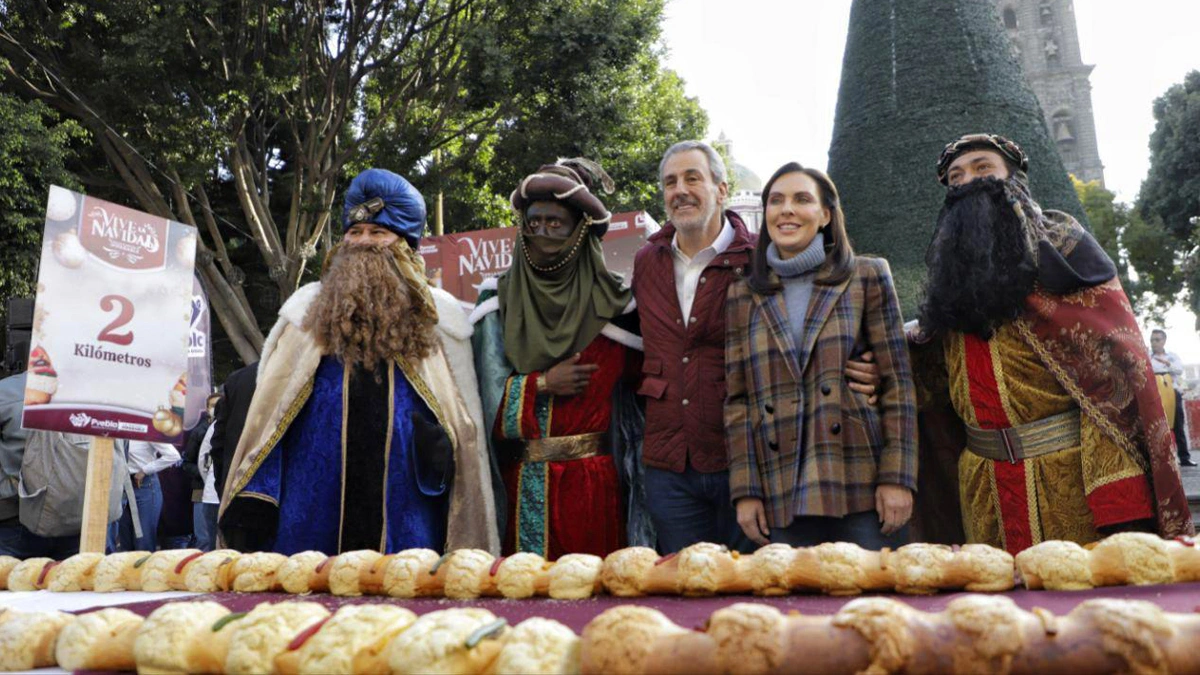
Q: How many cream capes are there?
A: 1